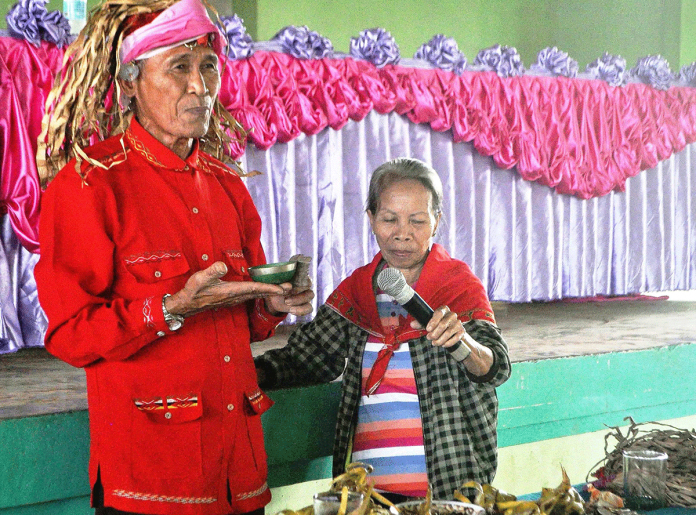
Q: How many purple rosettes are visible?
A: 10